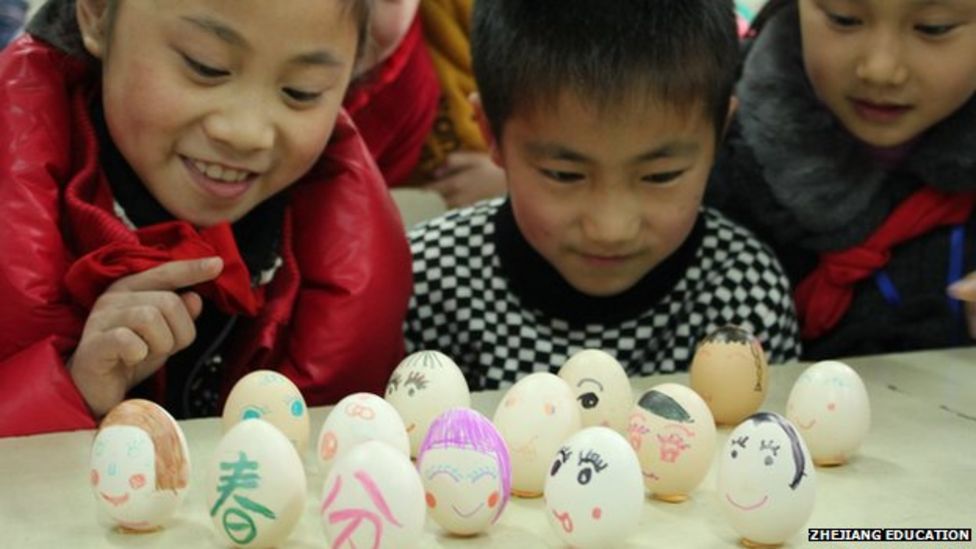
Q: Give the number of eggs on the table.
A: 14